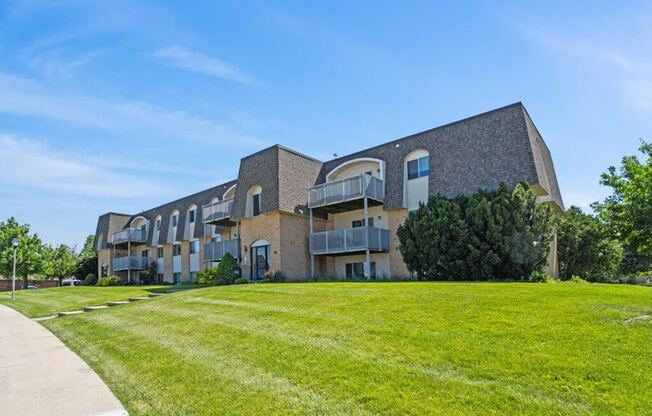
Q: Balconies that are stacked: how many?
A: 6